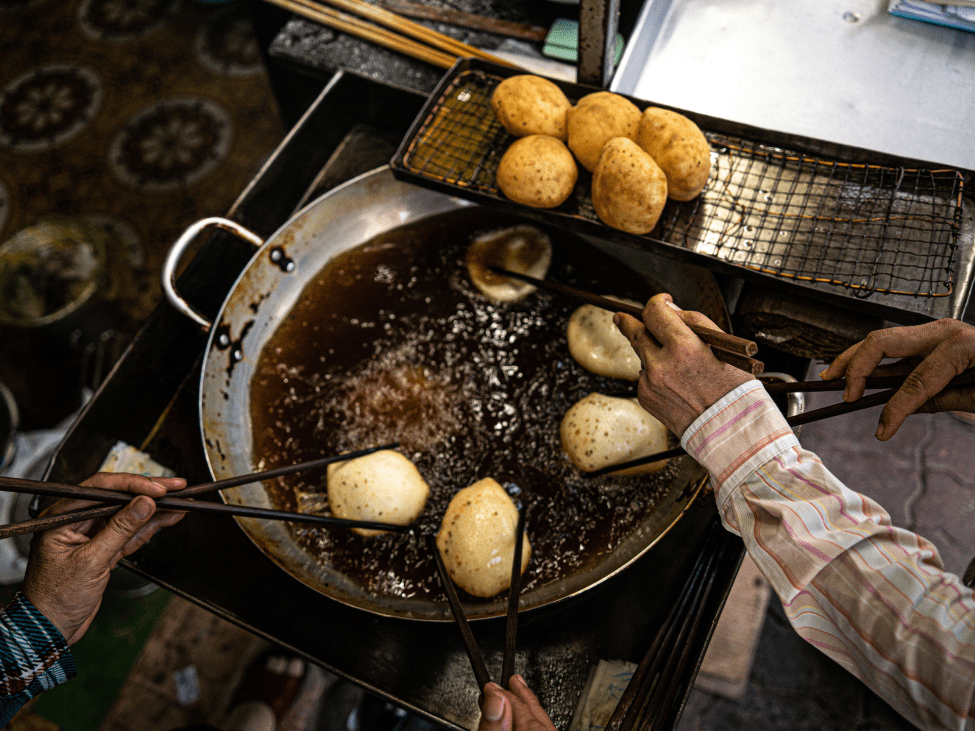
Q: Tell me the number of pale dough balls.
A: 5